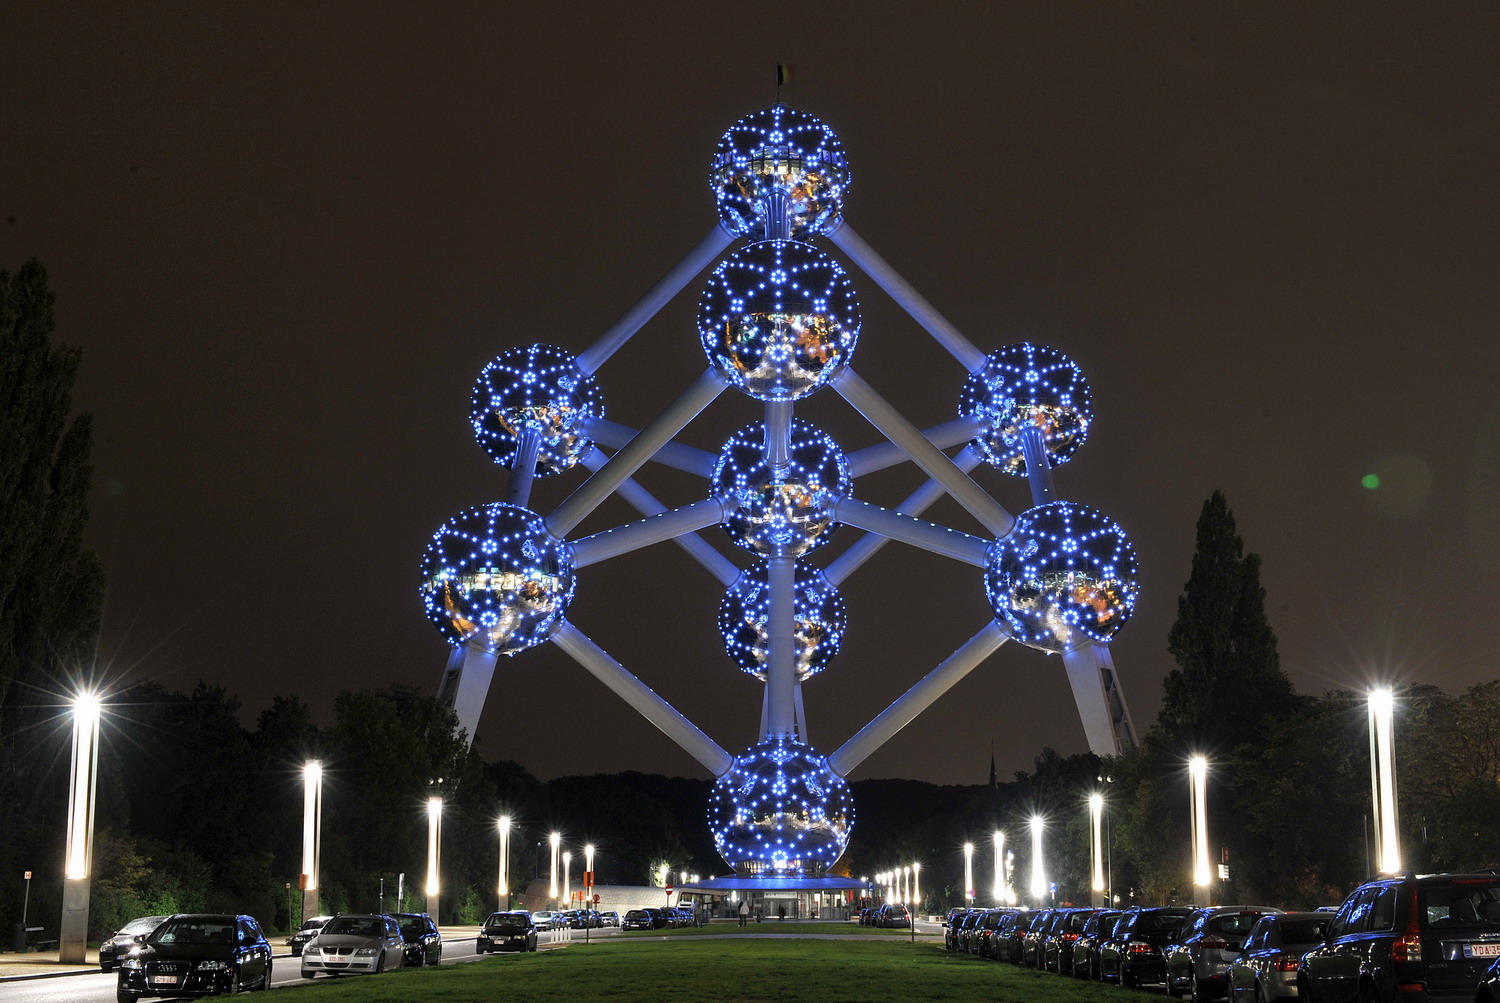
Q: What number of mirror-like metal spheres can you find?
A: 9